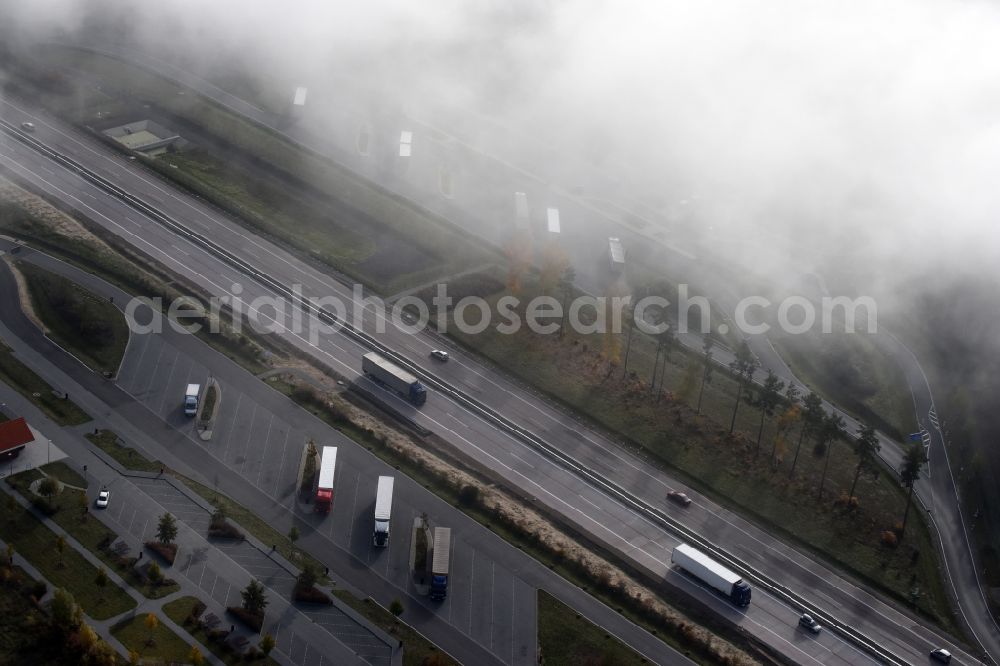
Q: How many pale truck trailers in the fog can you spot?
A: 5